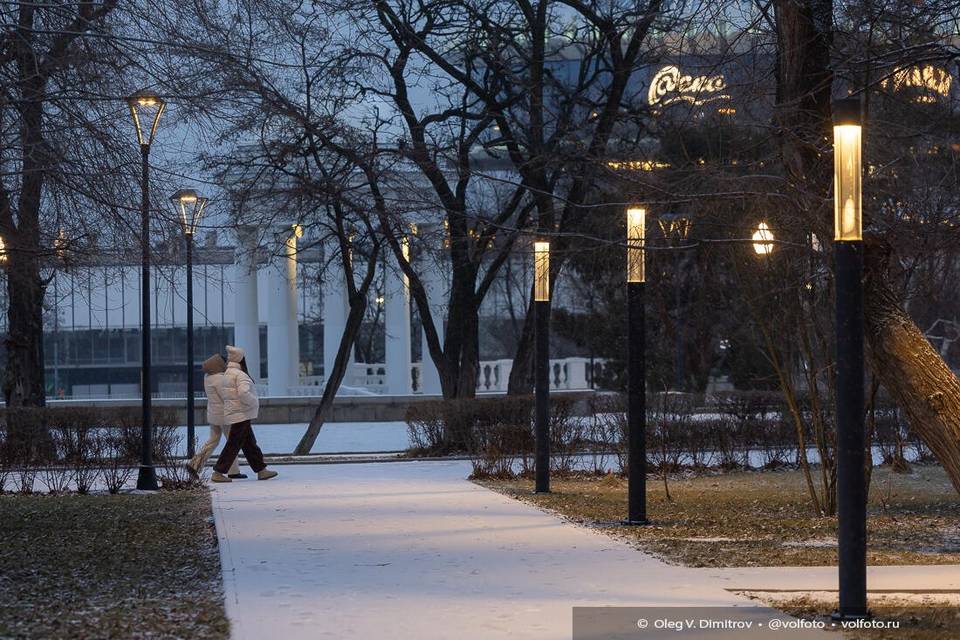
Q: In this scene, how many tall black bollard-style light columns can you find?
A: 3